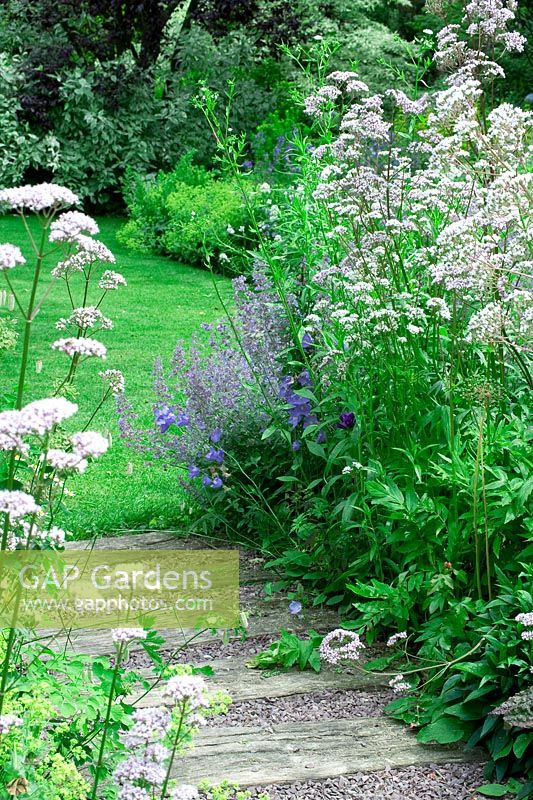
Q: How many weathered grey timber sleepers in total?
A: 5